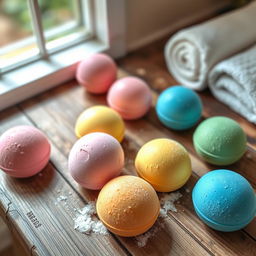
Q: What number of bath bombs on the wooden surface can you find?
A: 10